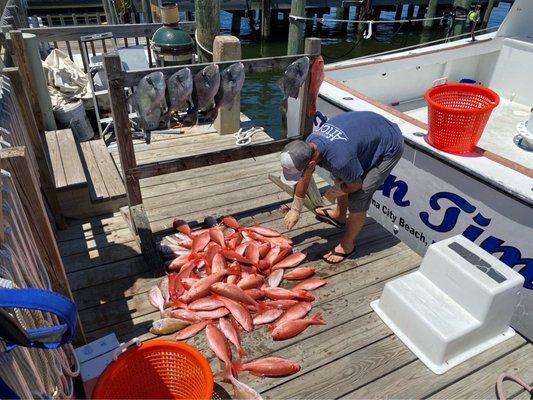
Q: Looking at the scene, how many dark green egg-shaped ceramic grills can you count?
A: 1